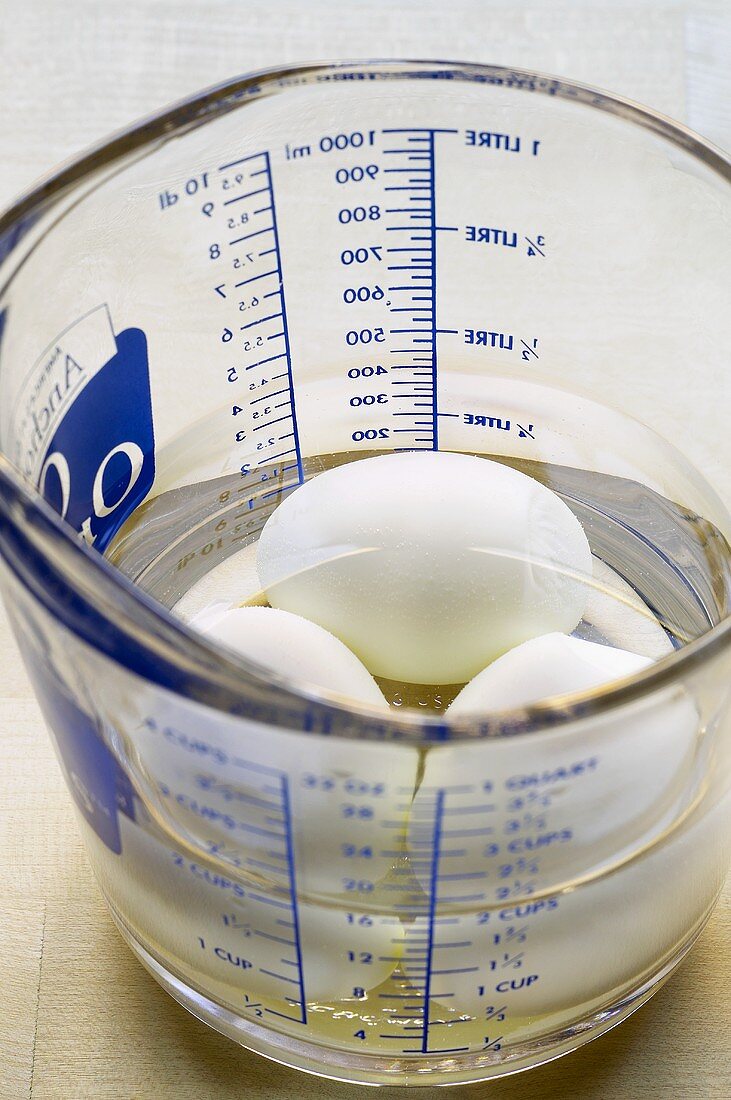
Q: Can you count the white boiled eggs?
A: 3